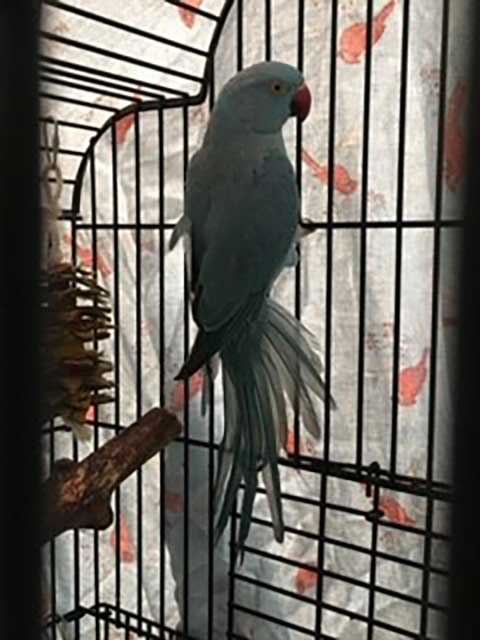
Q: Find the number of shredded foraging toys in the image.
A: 1